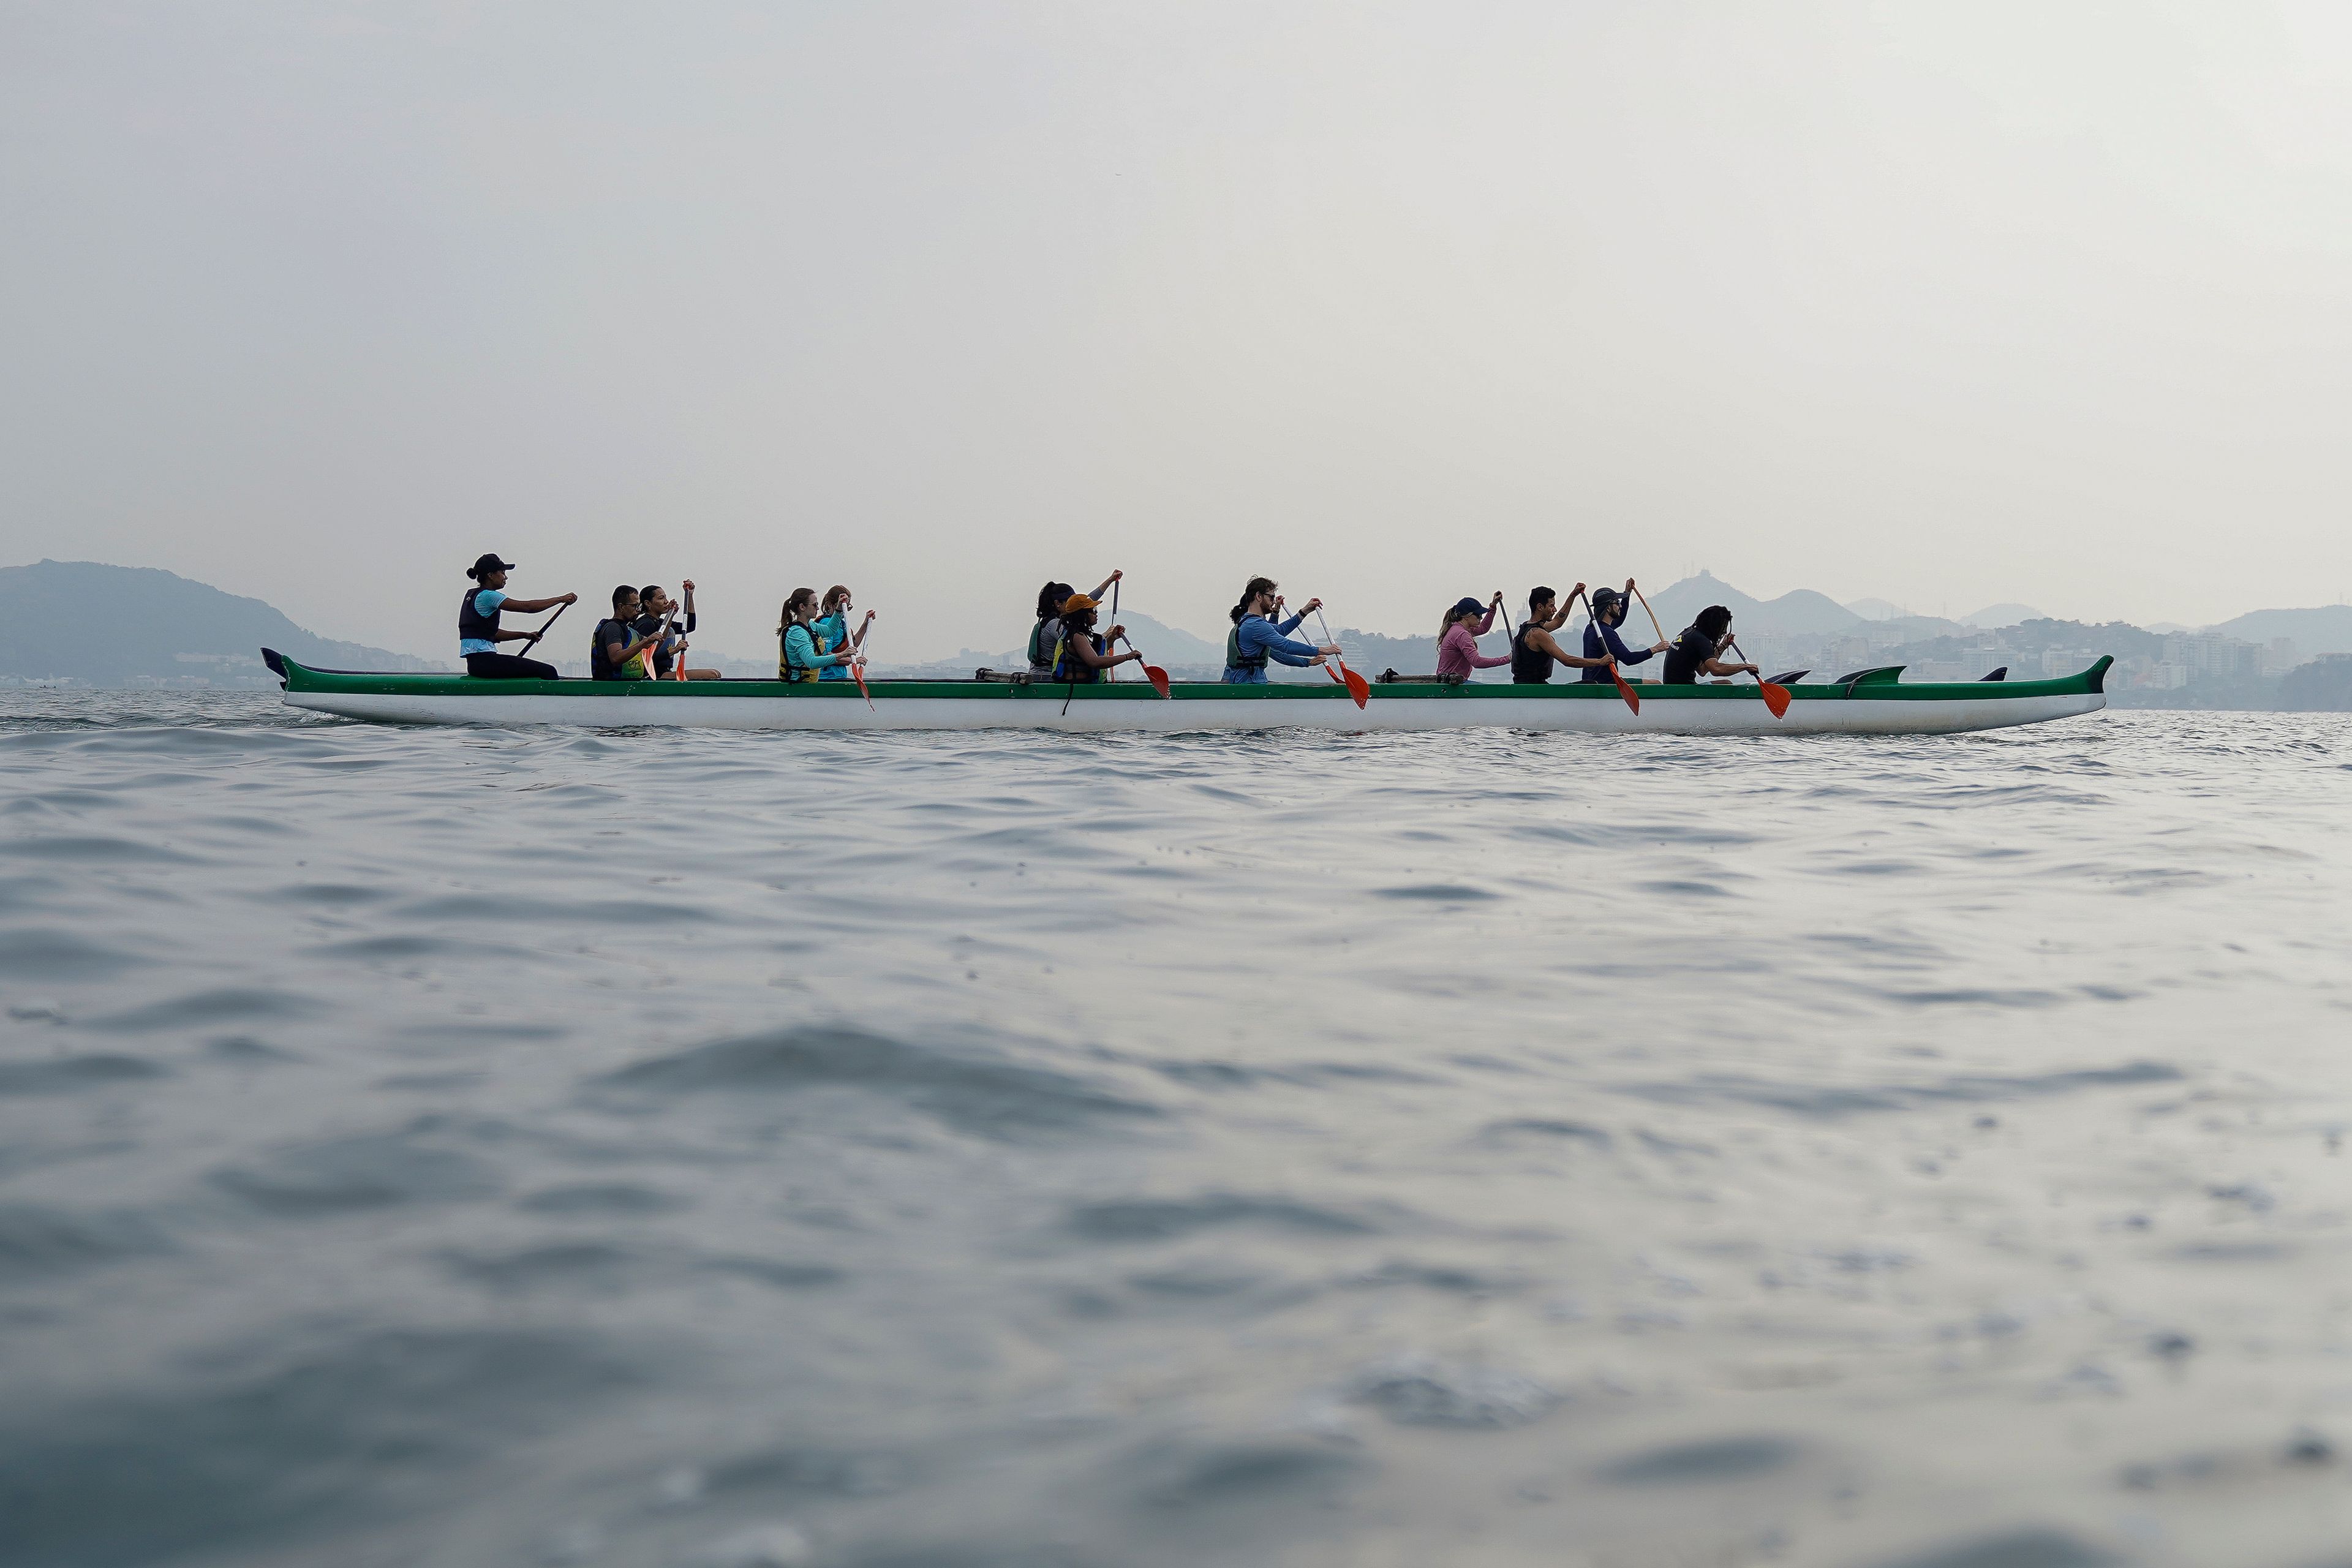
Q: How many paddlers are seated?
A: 13